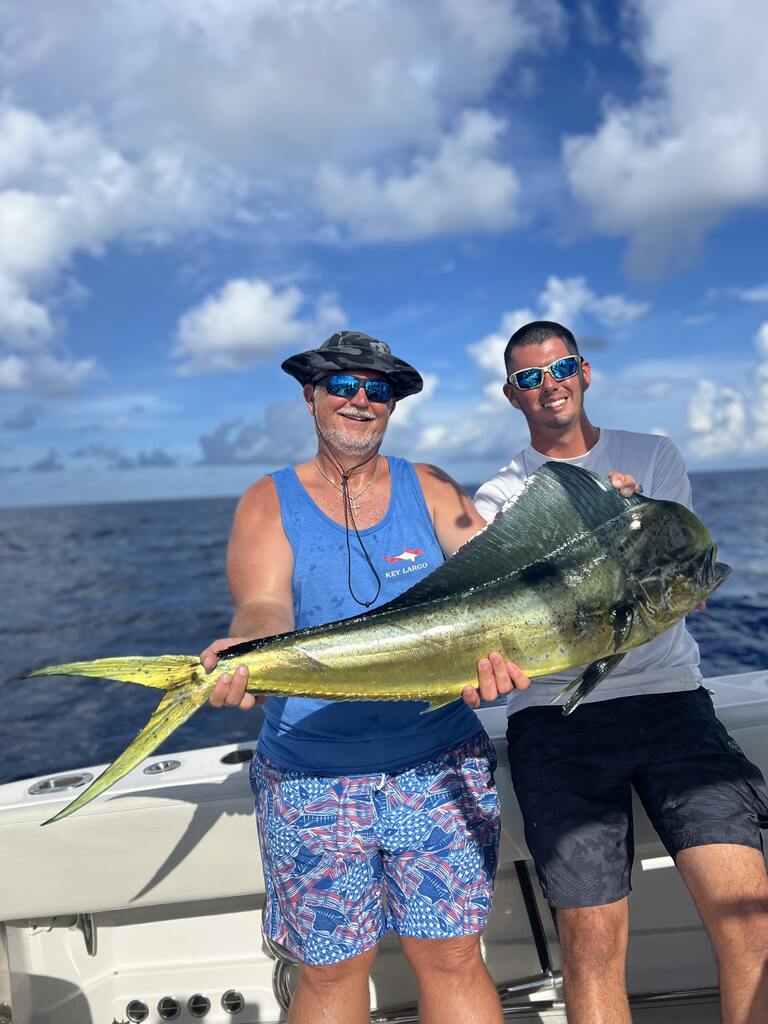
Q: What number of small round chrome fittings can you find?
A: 4